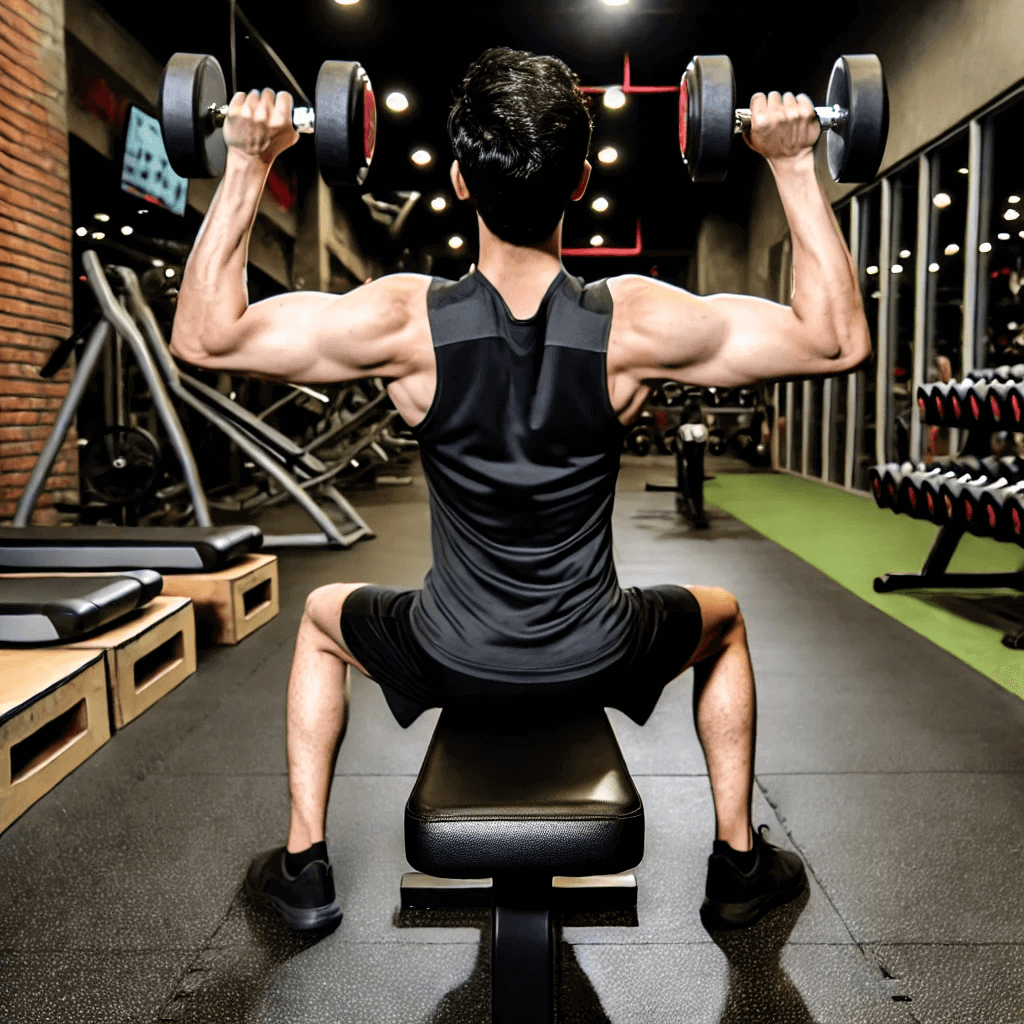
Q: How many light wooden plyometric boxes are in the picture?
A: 3